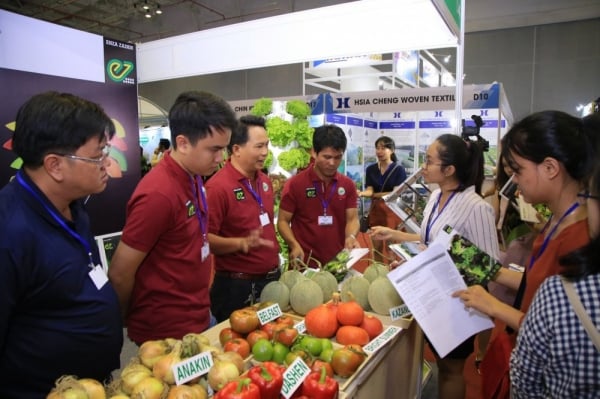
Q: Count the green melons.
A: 7